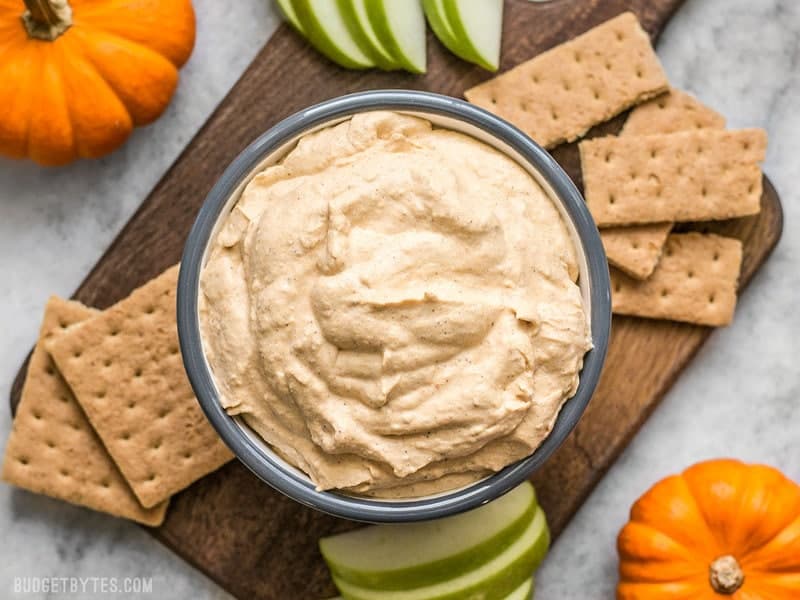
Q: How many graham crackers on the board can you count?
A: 6